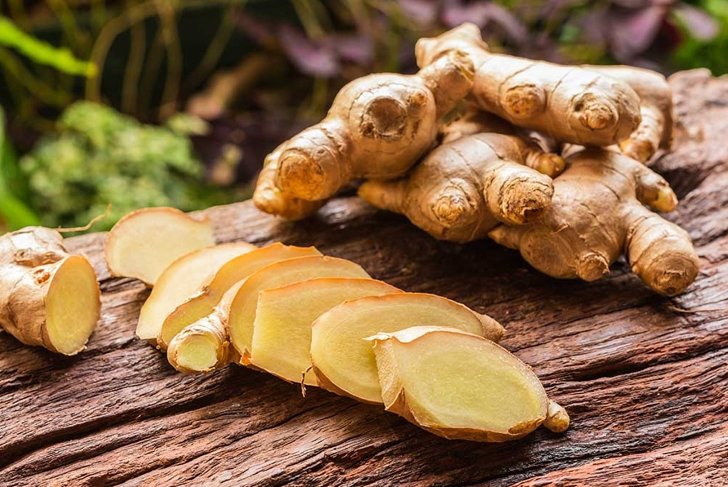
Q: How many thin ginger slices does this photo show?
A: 7